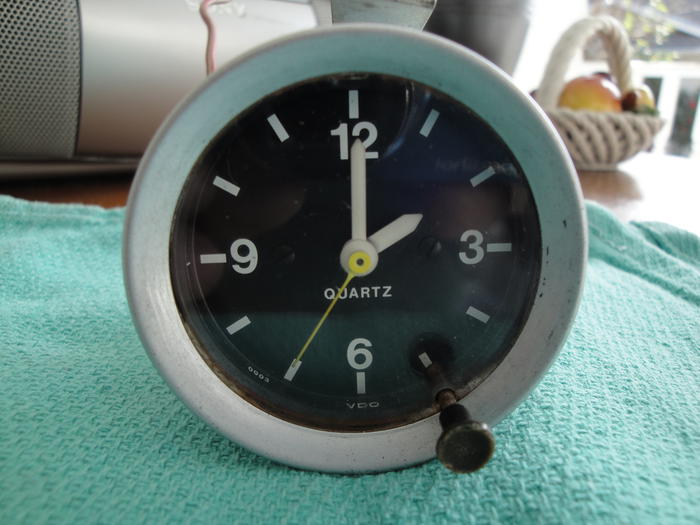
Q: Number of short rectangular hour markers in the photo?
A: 12